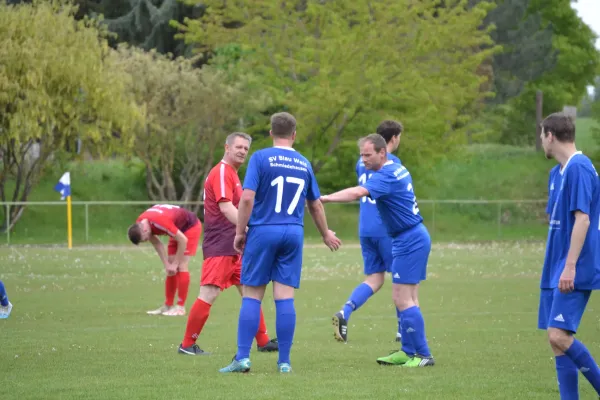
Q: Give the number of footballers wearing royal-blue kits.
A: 4